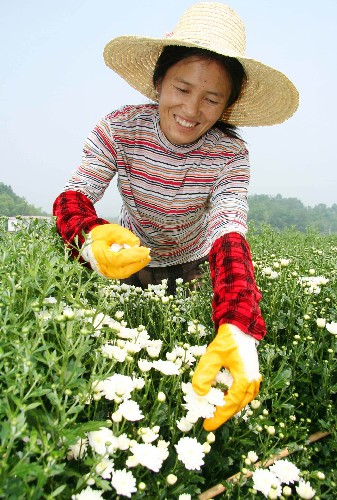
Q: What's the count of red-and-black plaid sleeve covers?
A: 2